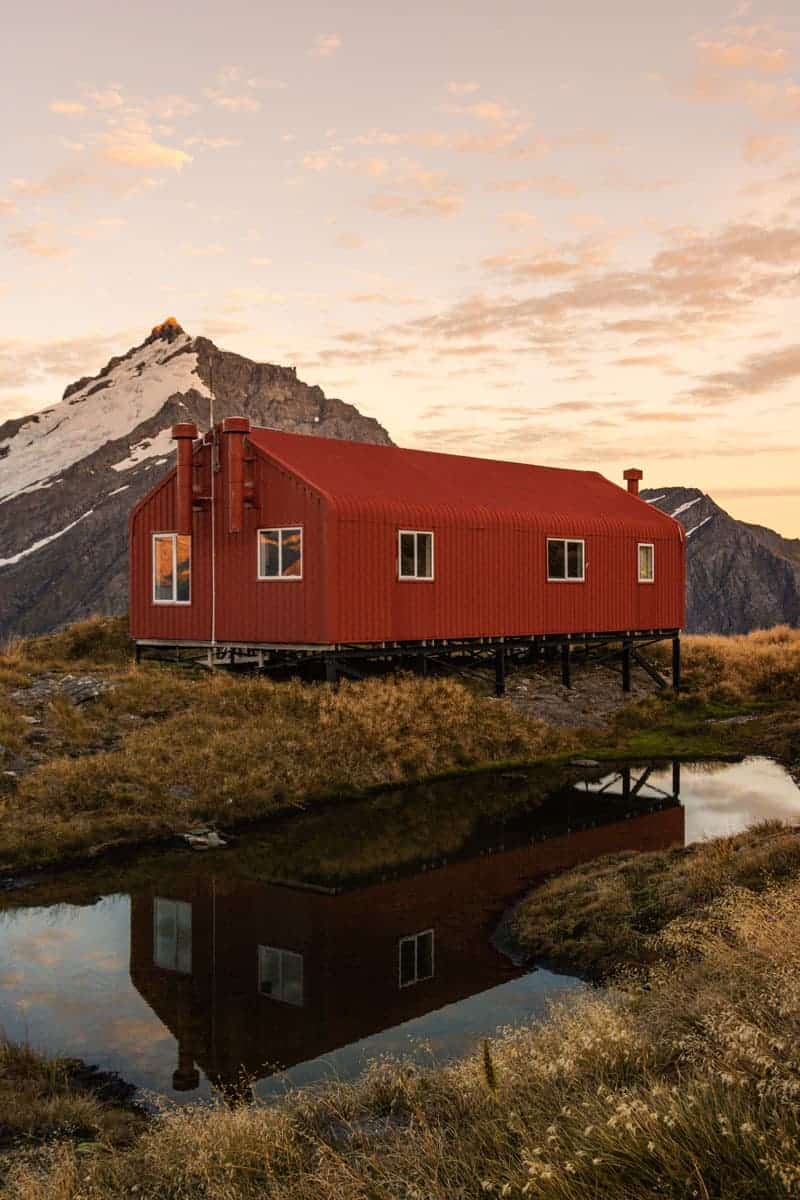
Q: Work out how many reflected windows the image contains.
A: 3